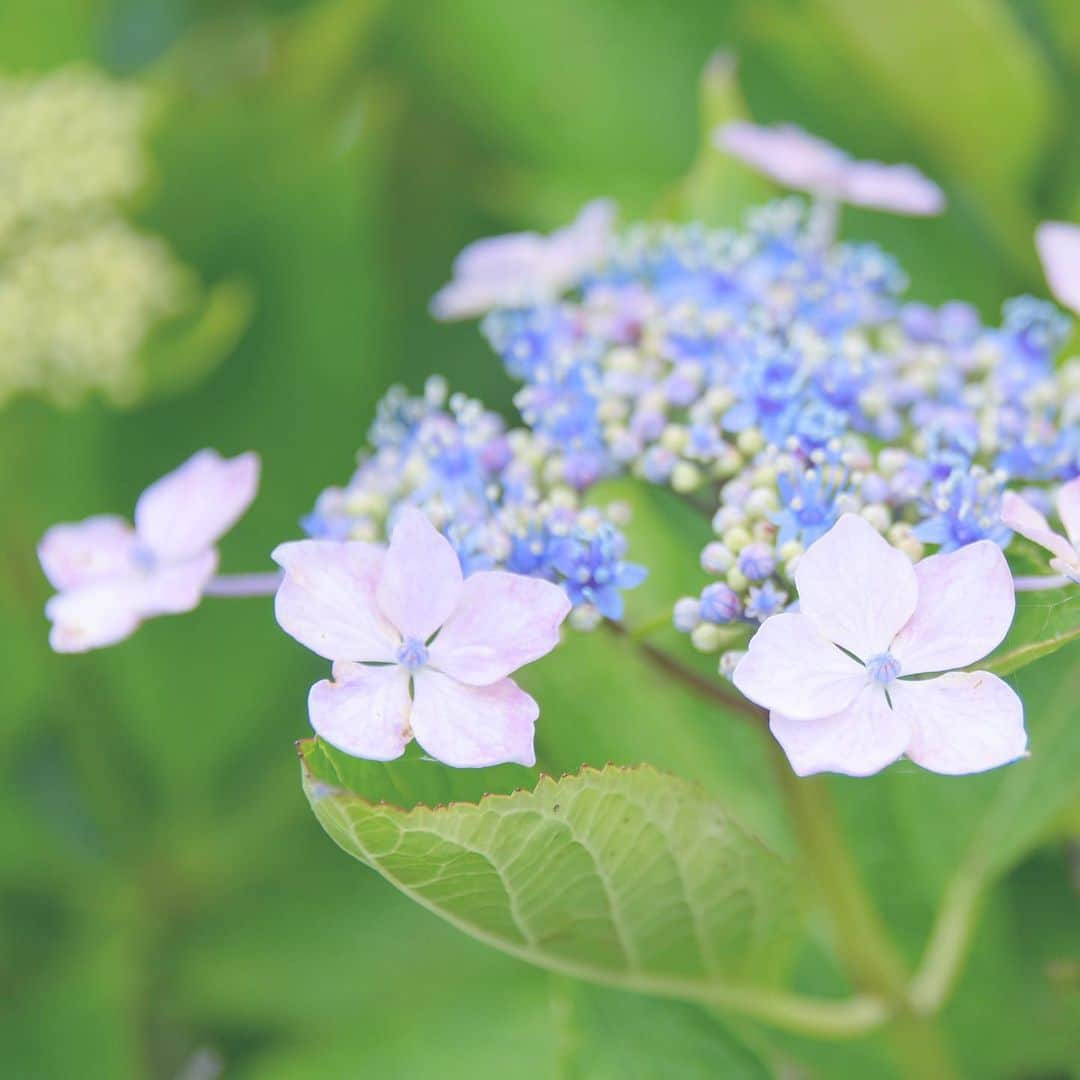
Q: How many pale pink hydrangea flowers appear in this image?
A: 7